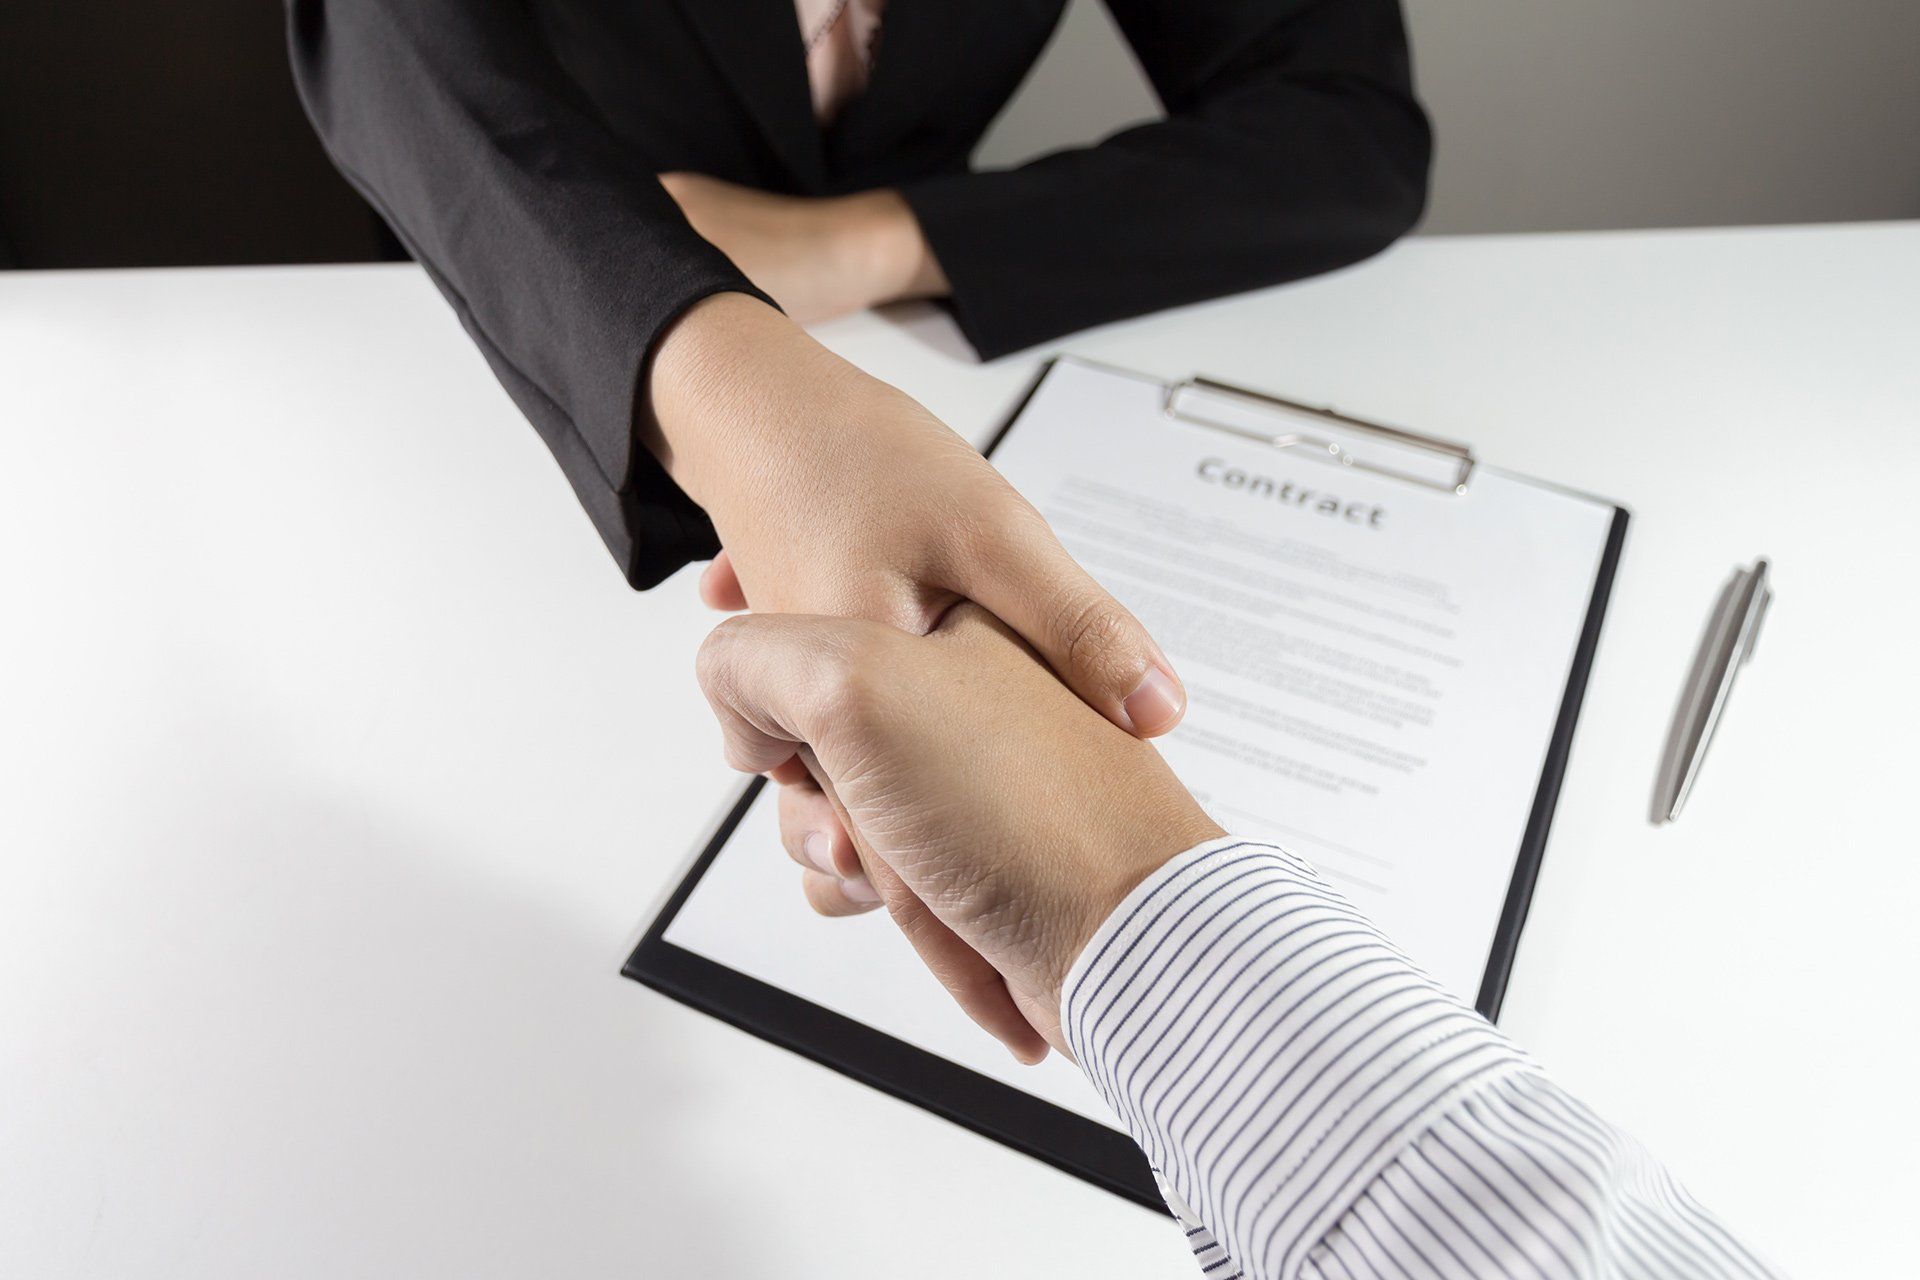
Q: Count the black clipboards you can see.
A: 1